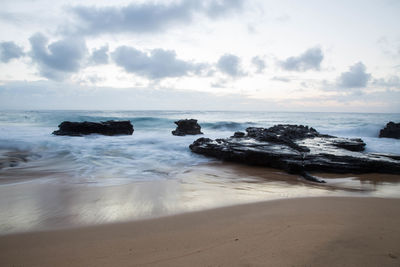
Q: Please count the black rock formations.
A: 4